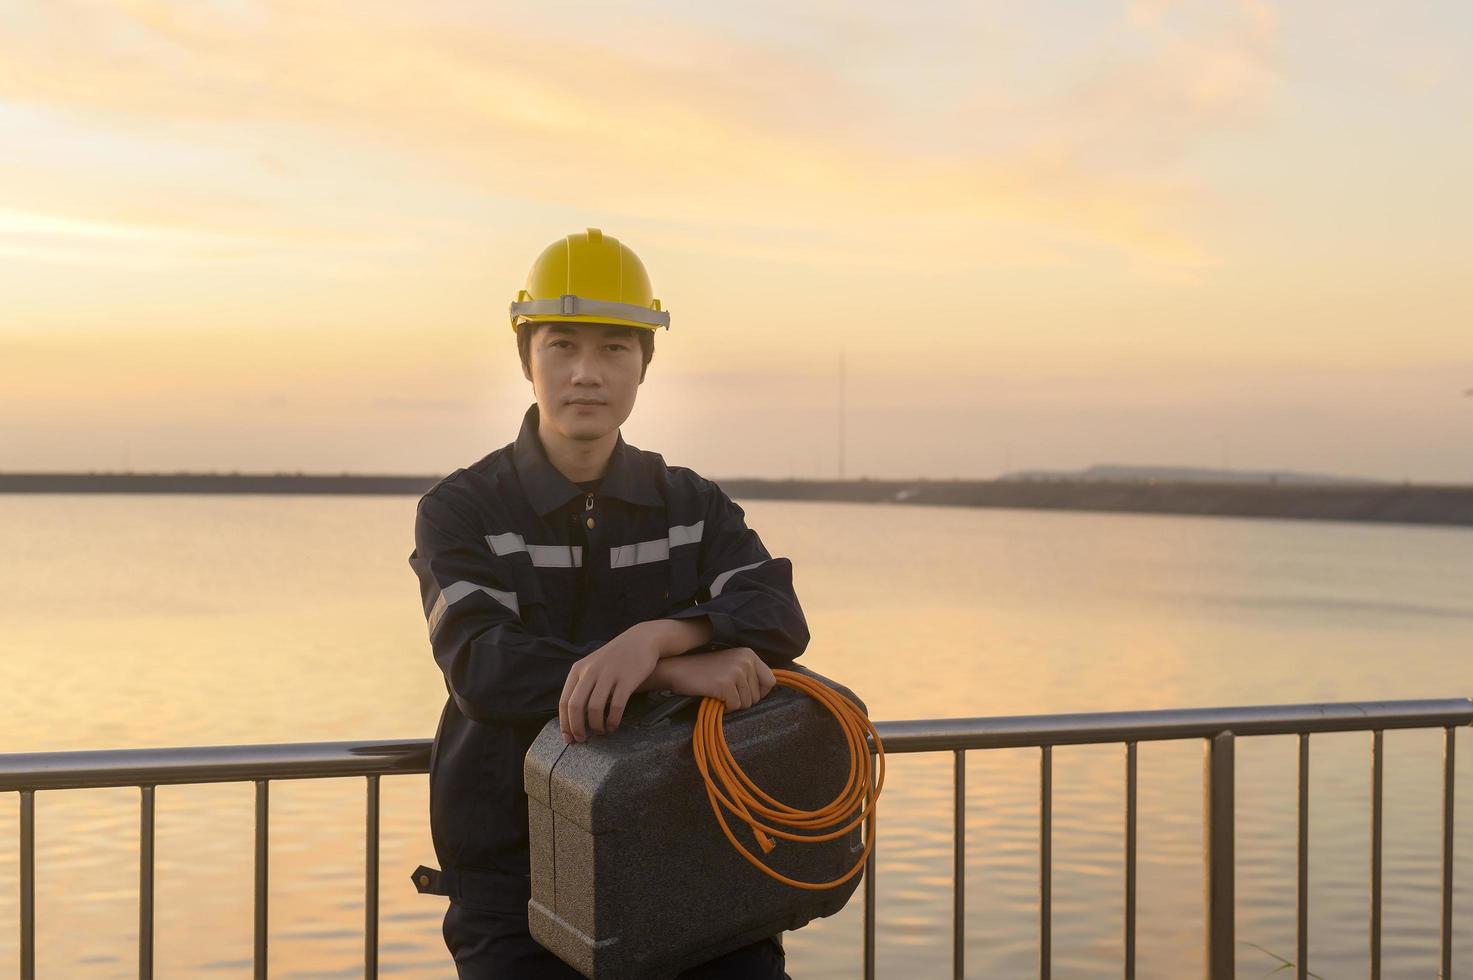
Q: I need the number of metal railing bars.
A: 12